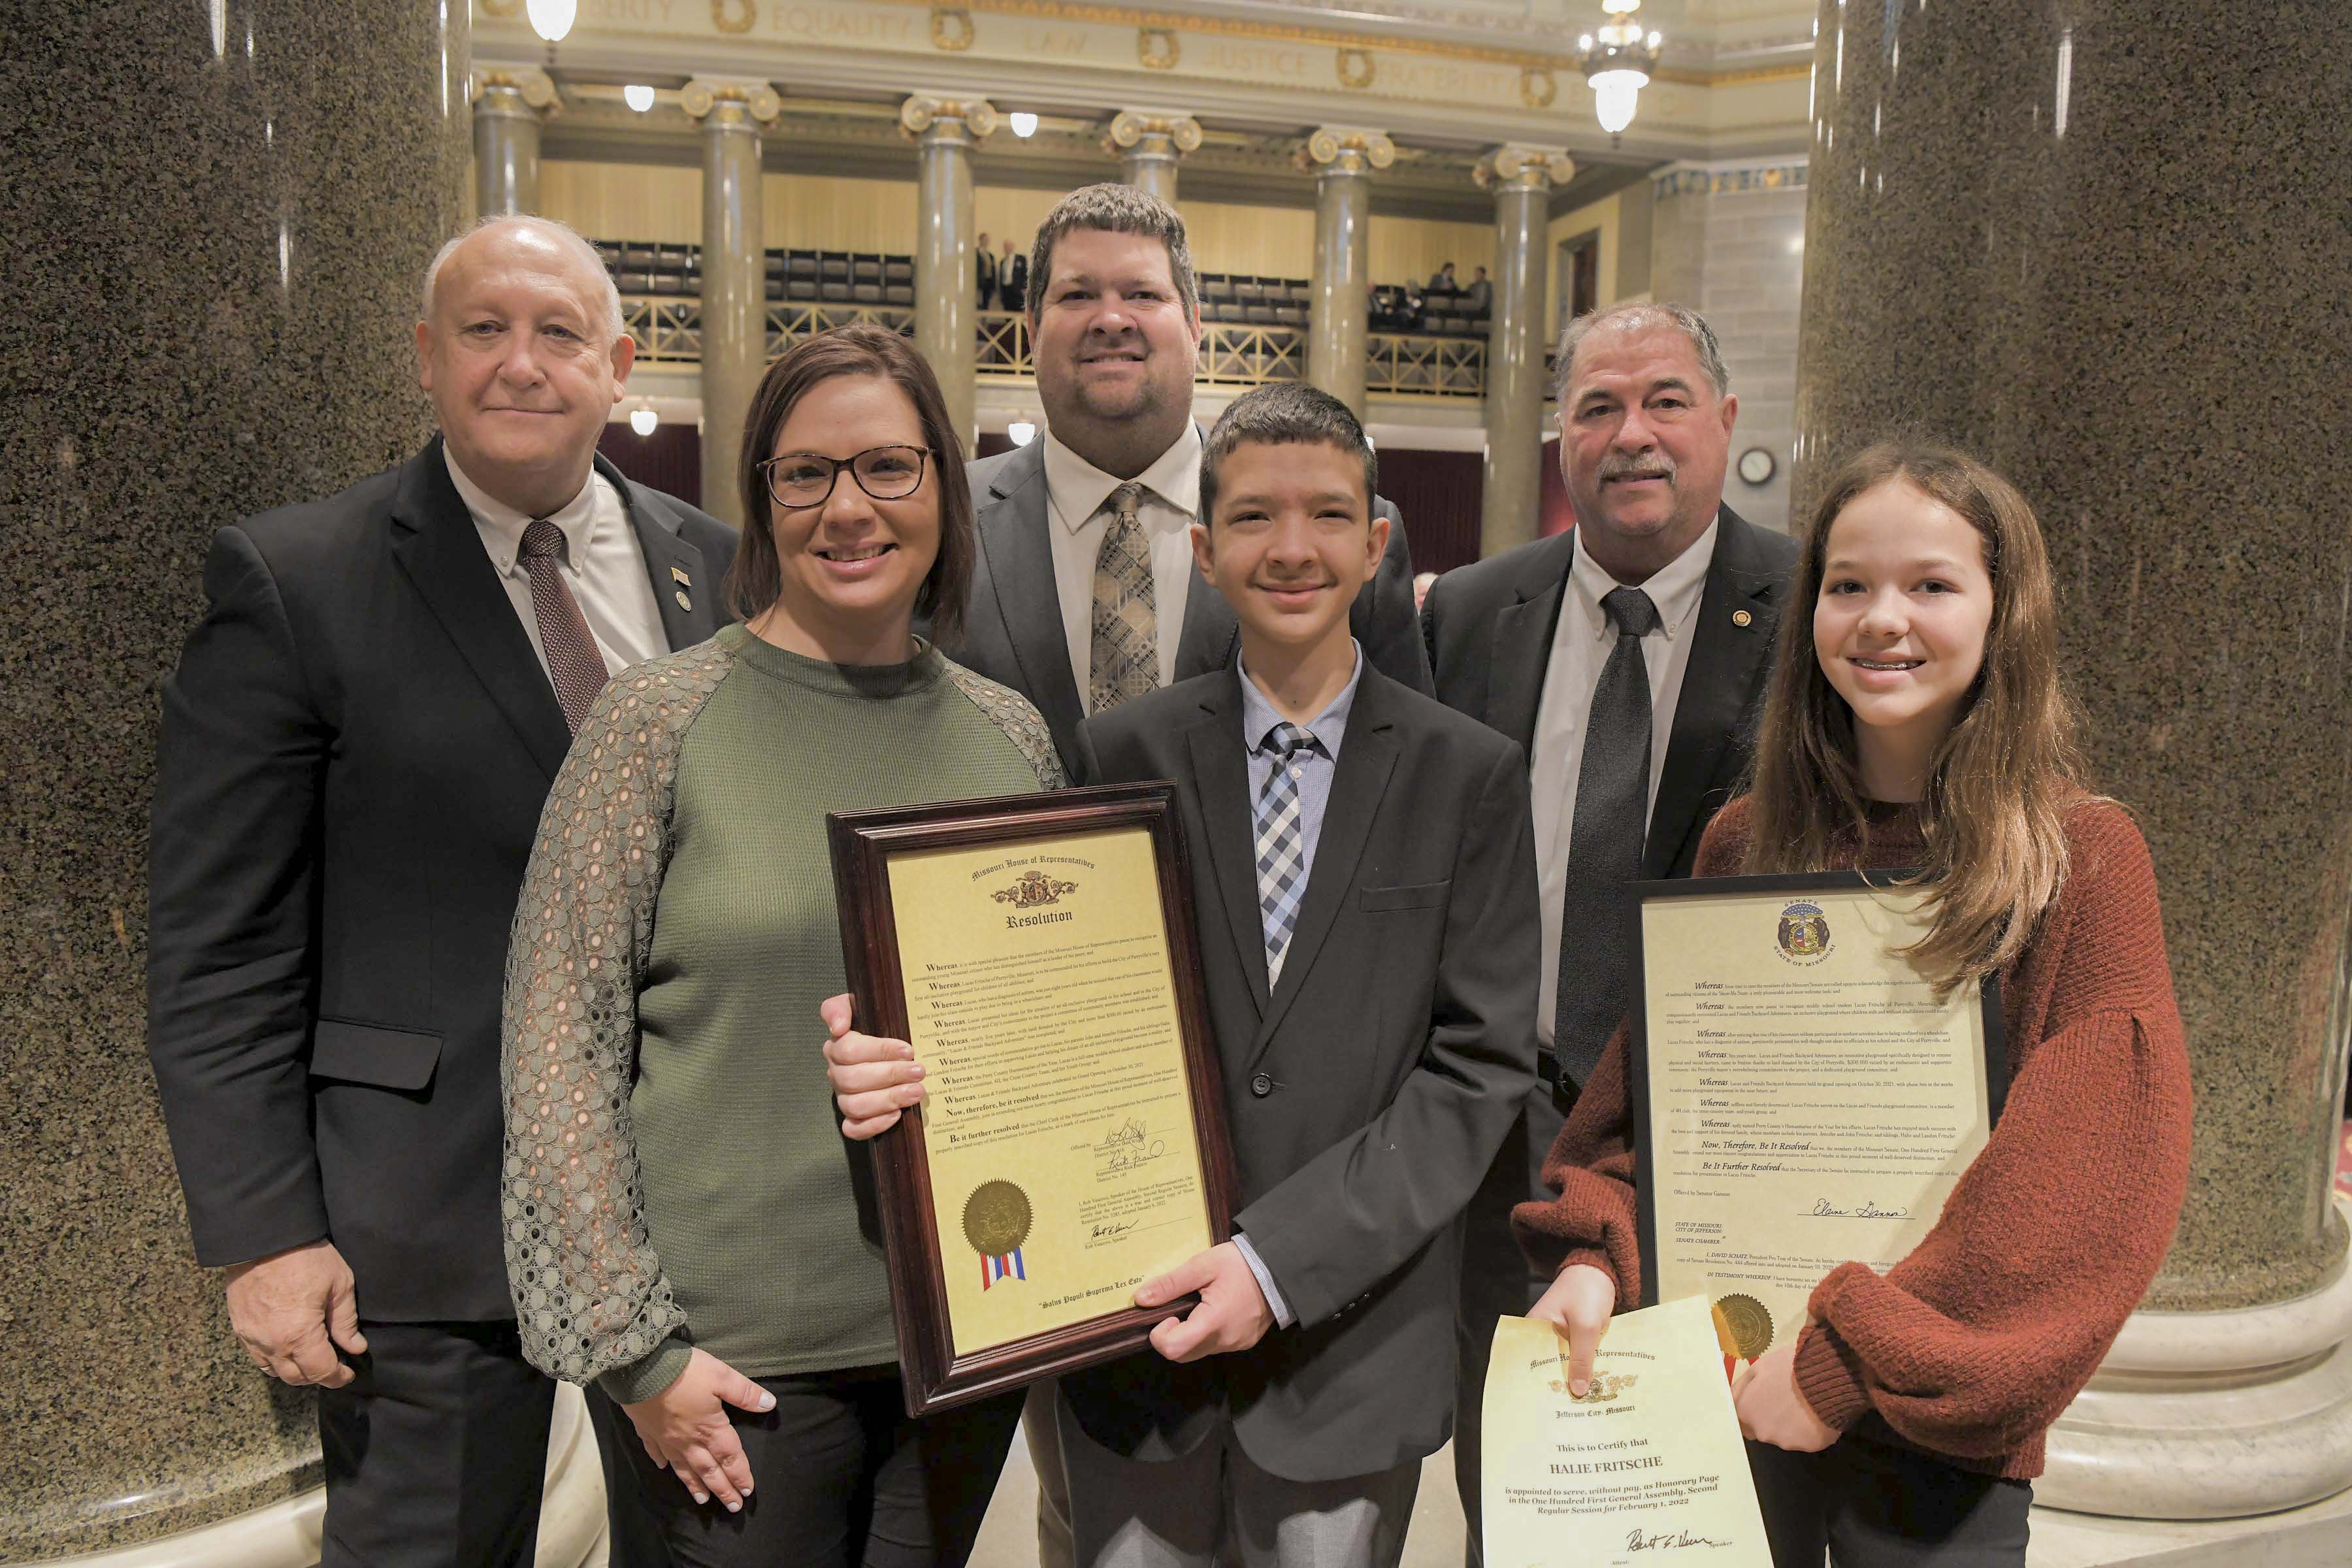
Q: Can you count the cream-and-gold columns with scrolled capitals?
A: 6